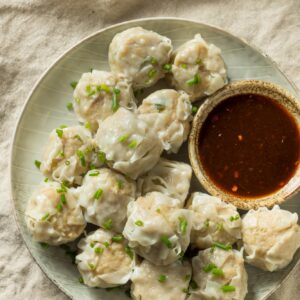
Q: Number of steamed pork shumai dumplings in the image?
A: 15